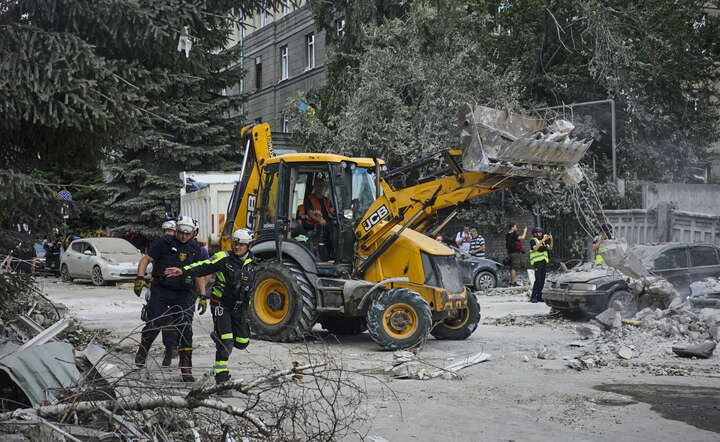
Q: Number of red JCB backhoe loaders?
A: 0